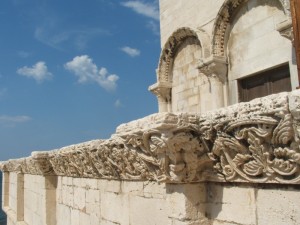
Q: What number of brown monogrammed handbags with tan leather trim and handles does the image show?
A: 0